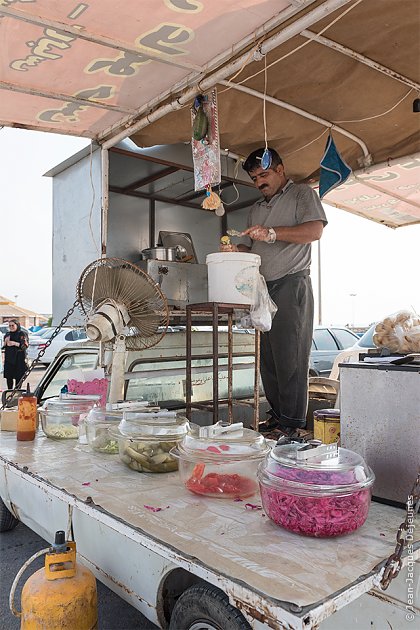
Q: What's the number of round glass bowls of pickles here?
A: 5